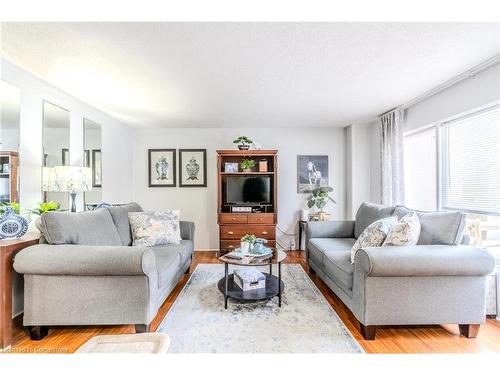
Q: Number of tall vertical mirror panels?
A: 3